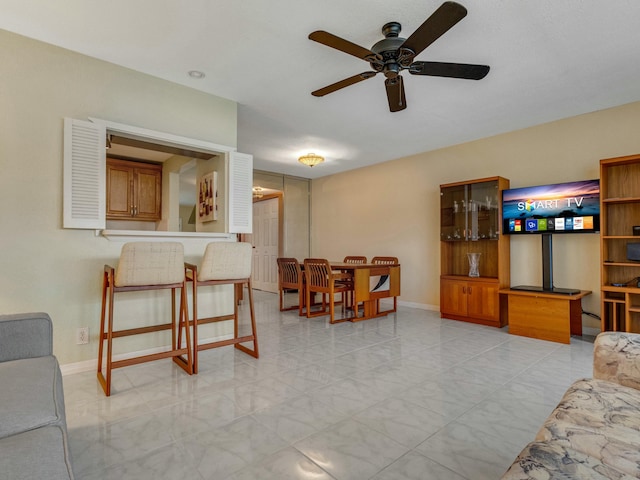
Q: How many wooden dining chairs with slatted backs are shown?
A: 4